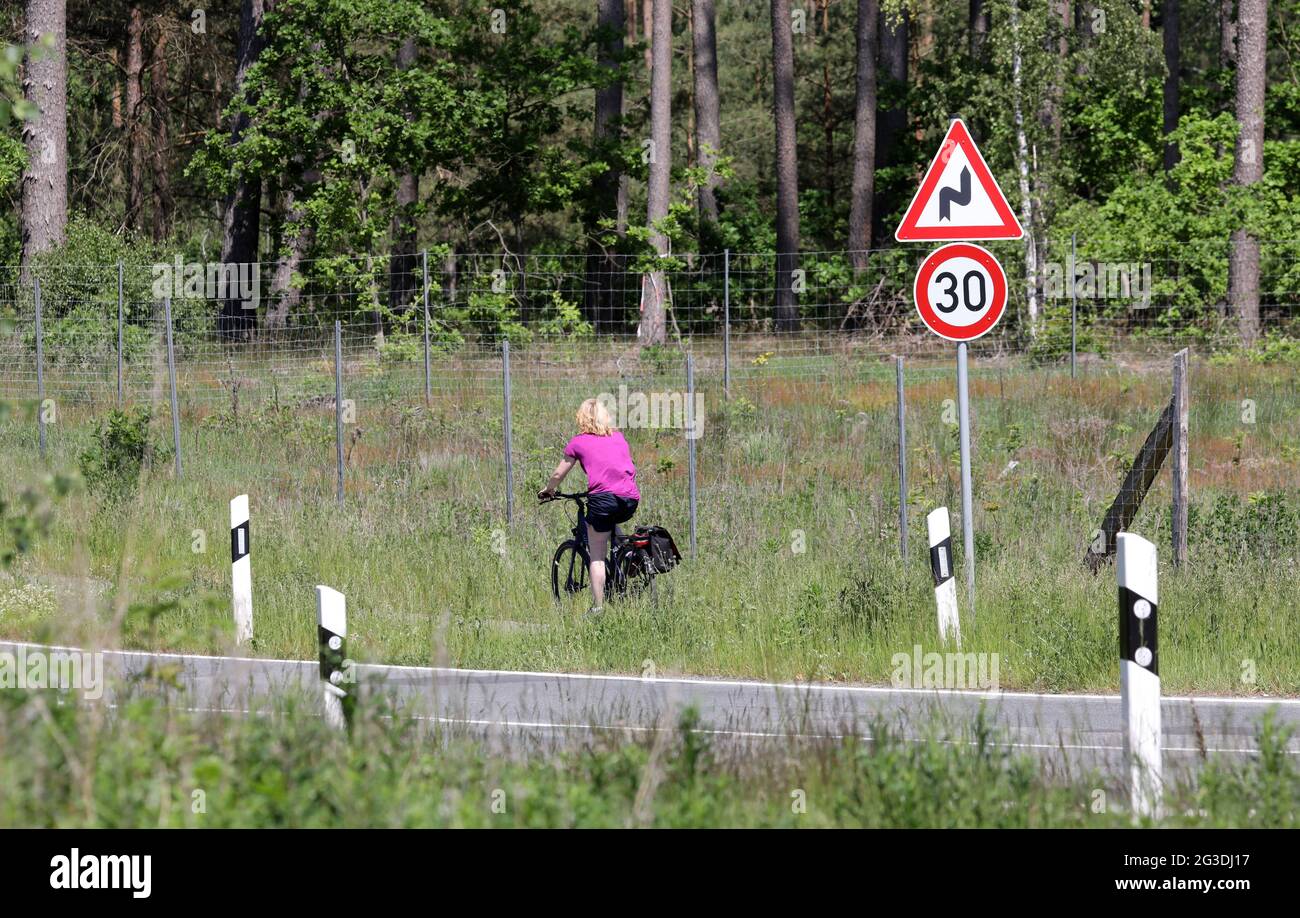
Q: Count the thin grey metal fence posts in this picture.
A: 10